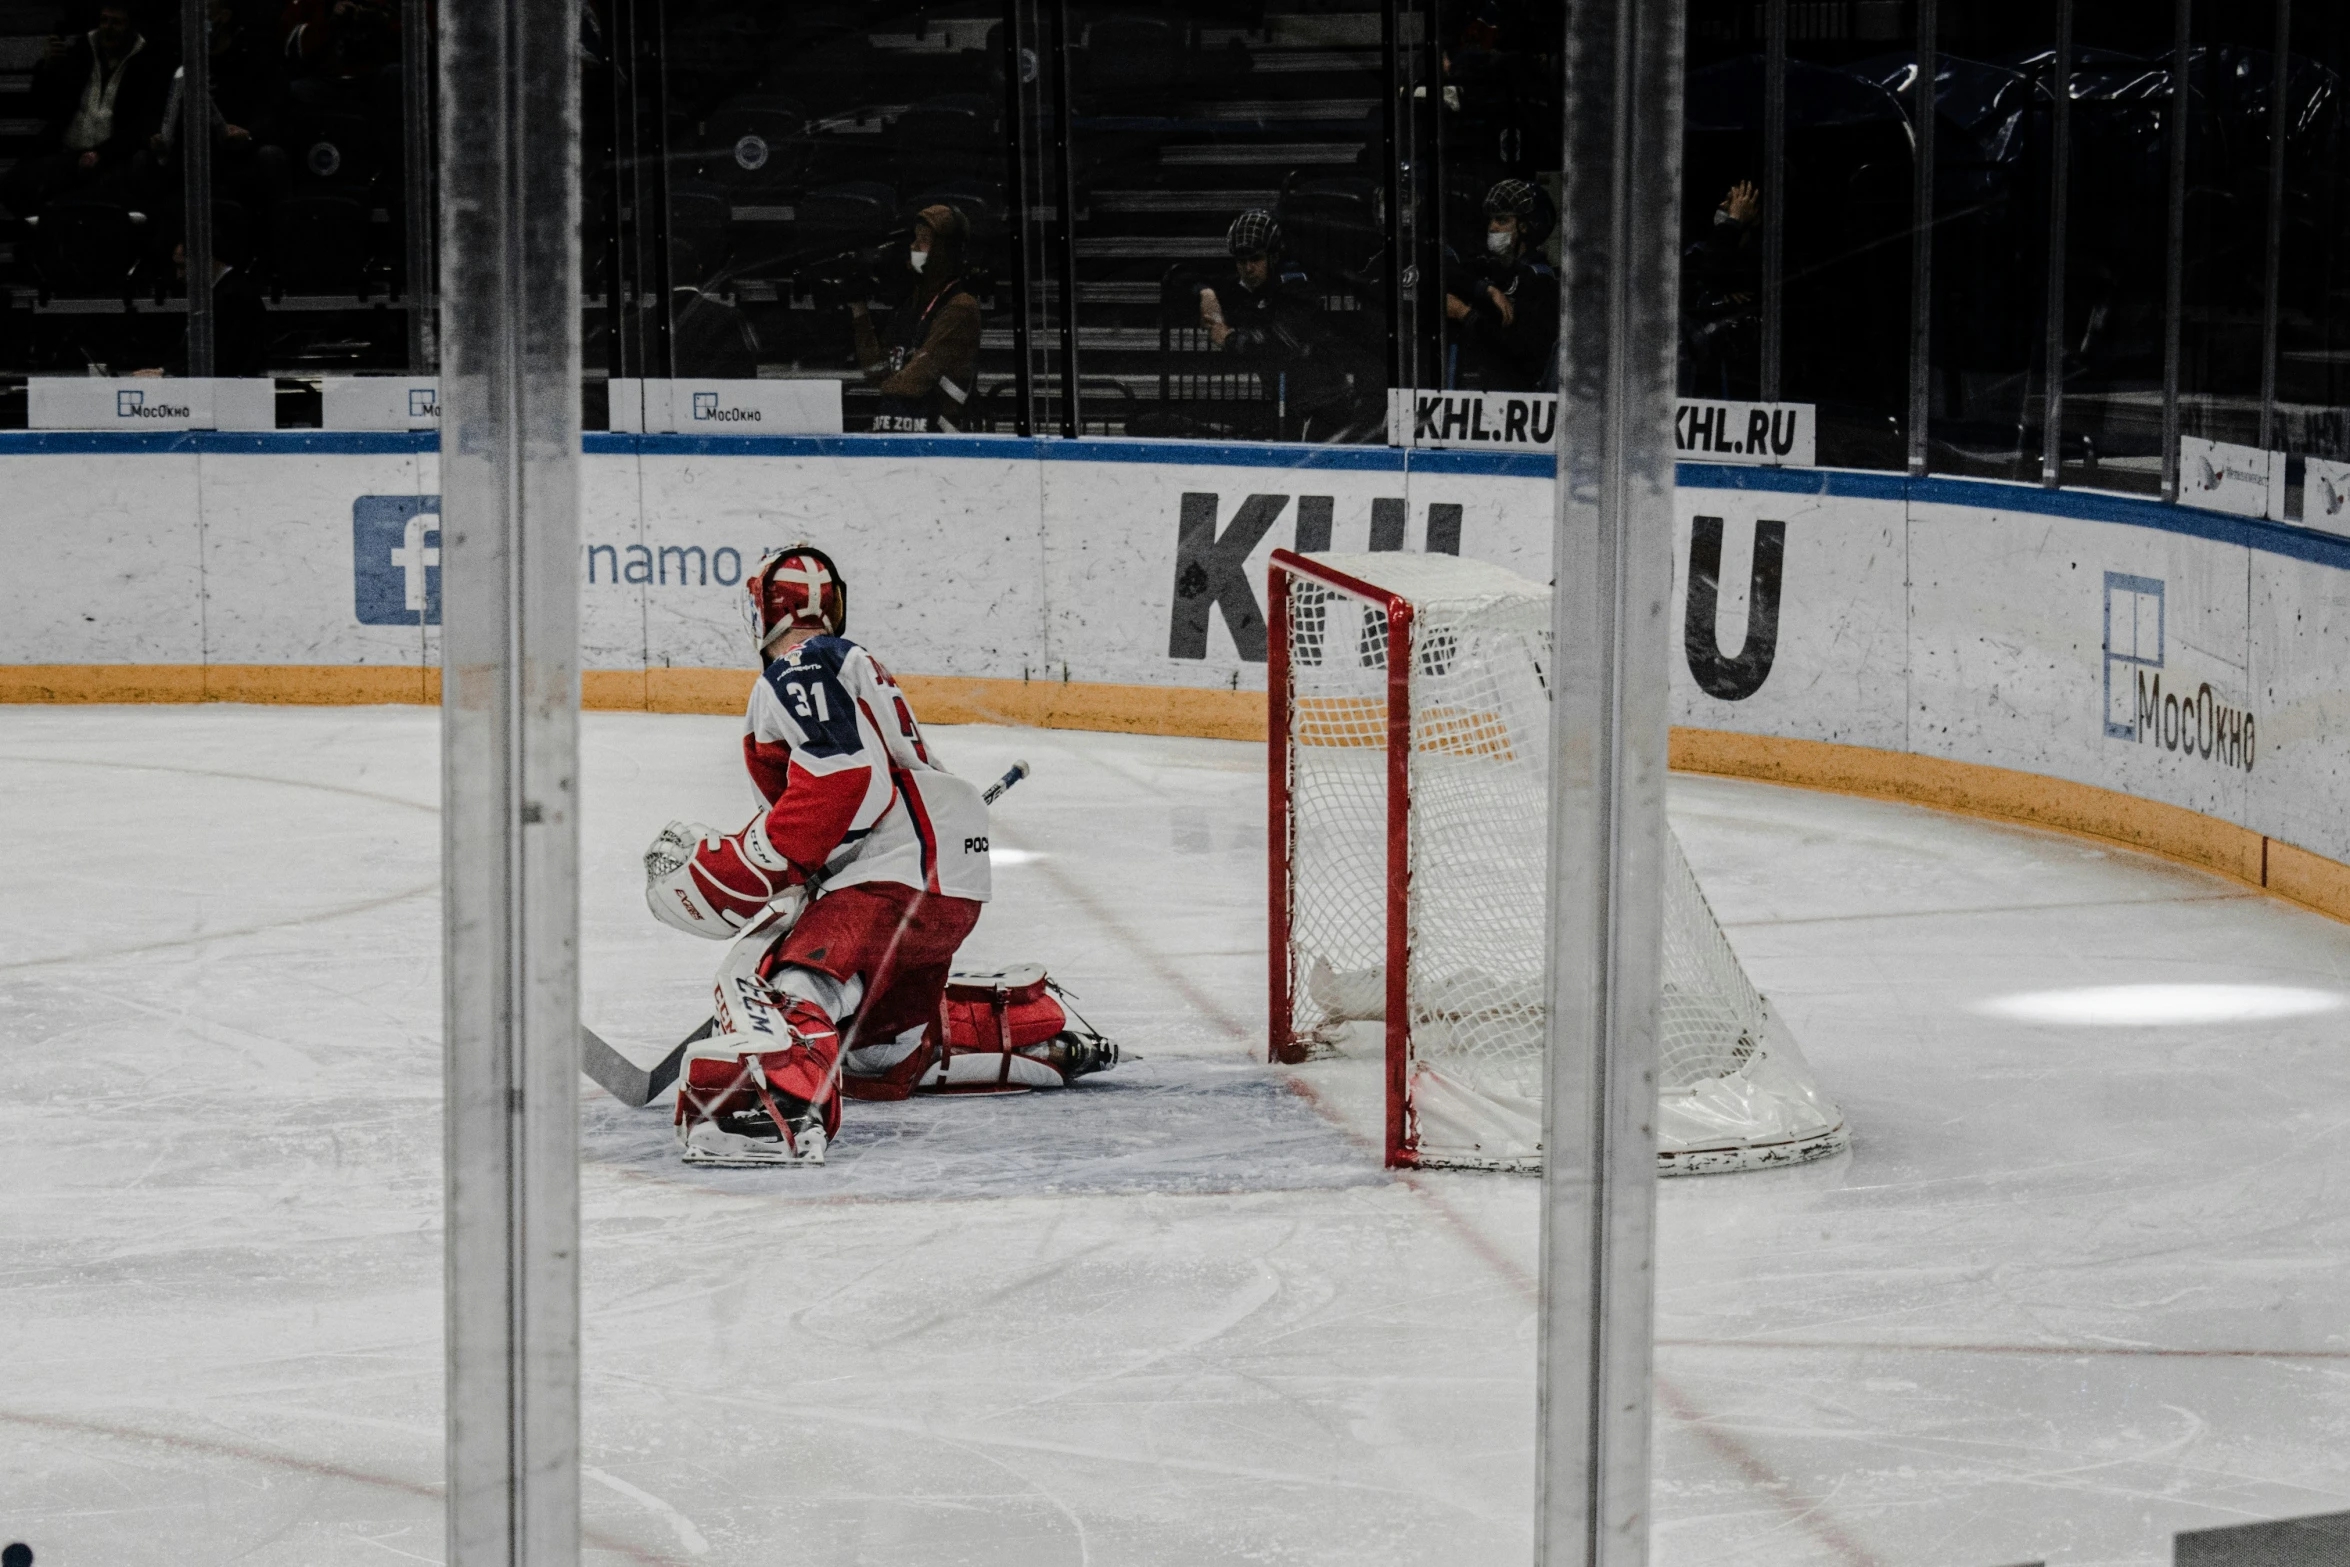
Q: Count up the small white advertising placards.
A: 7